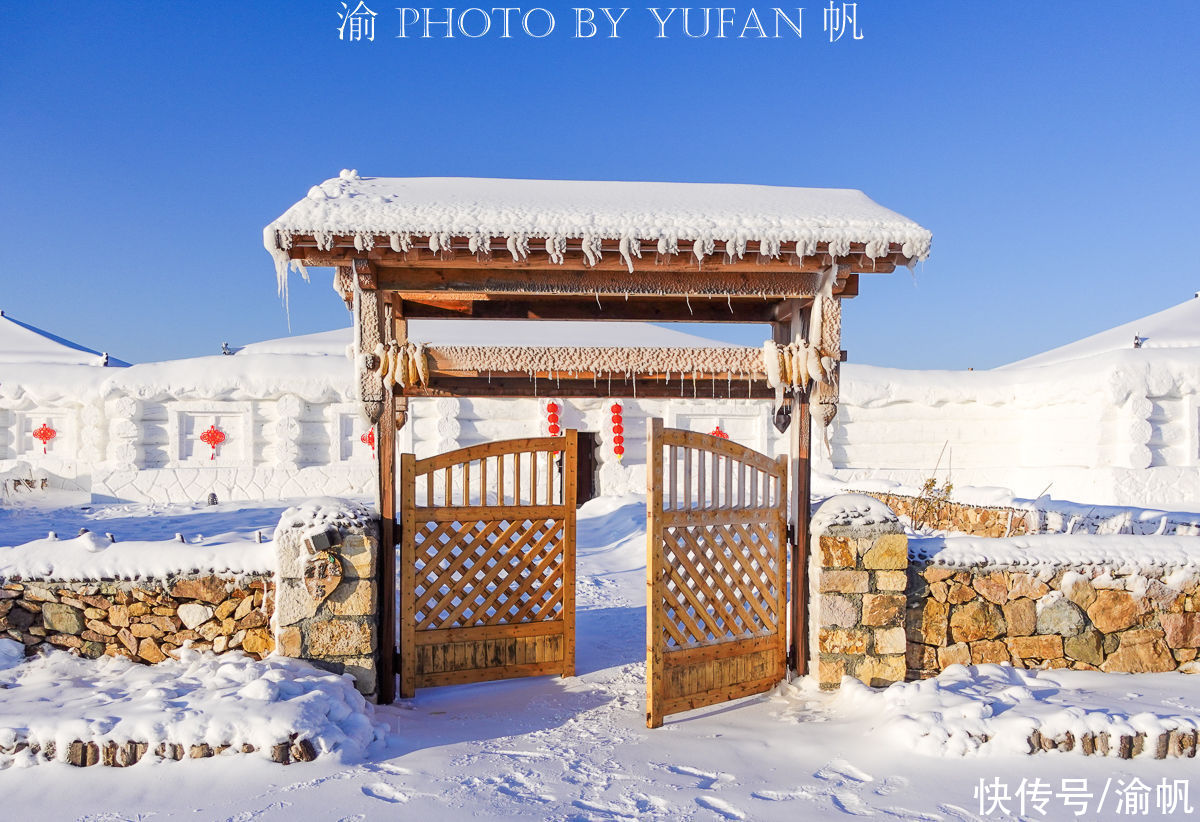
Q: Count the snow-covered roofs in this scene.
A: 4